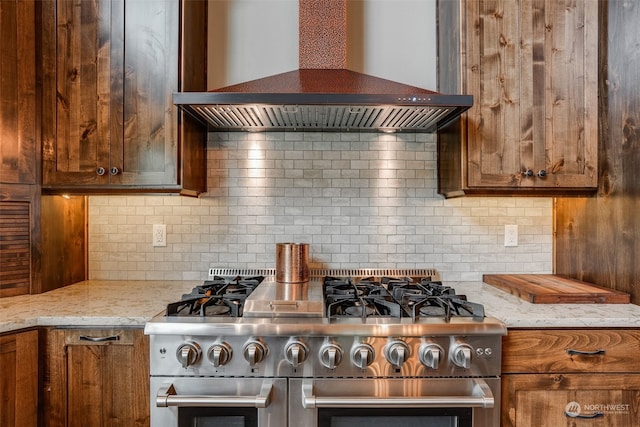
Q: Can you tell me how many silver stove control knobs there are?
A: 9